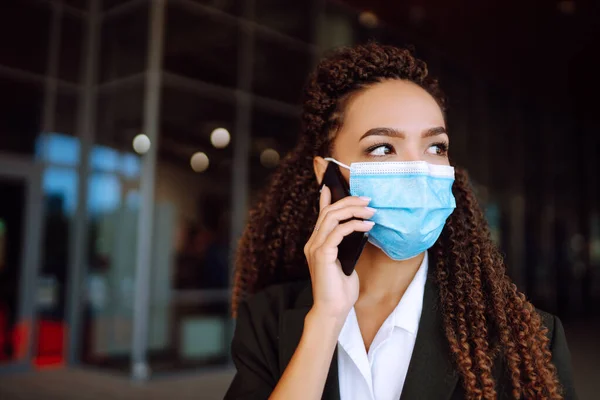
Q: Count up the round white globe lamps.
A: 4